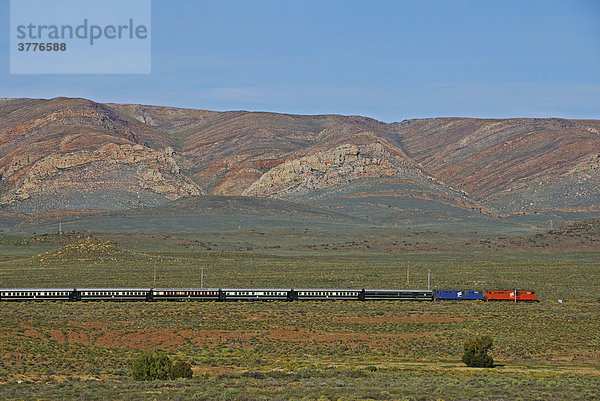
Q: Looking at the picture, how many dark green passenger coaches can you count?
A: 6